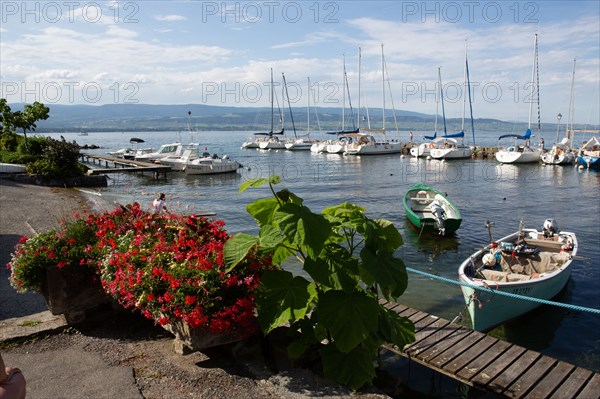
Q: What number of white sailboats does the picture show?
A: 10